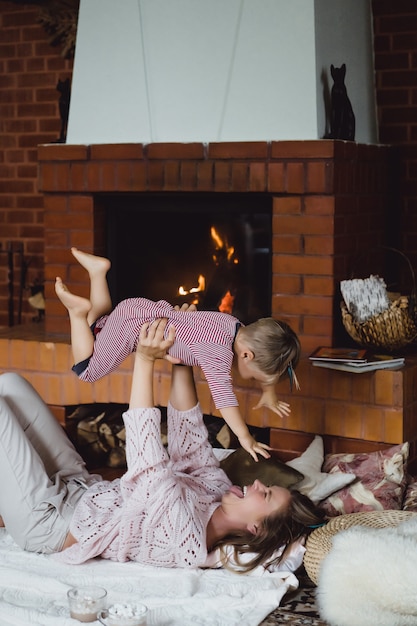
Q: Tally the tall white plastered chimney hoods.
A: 1